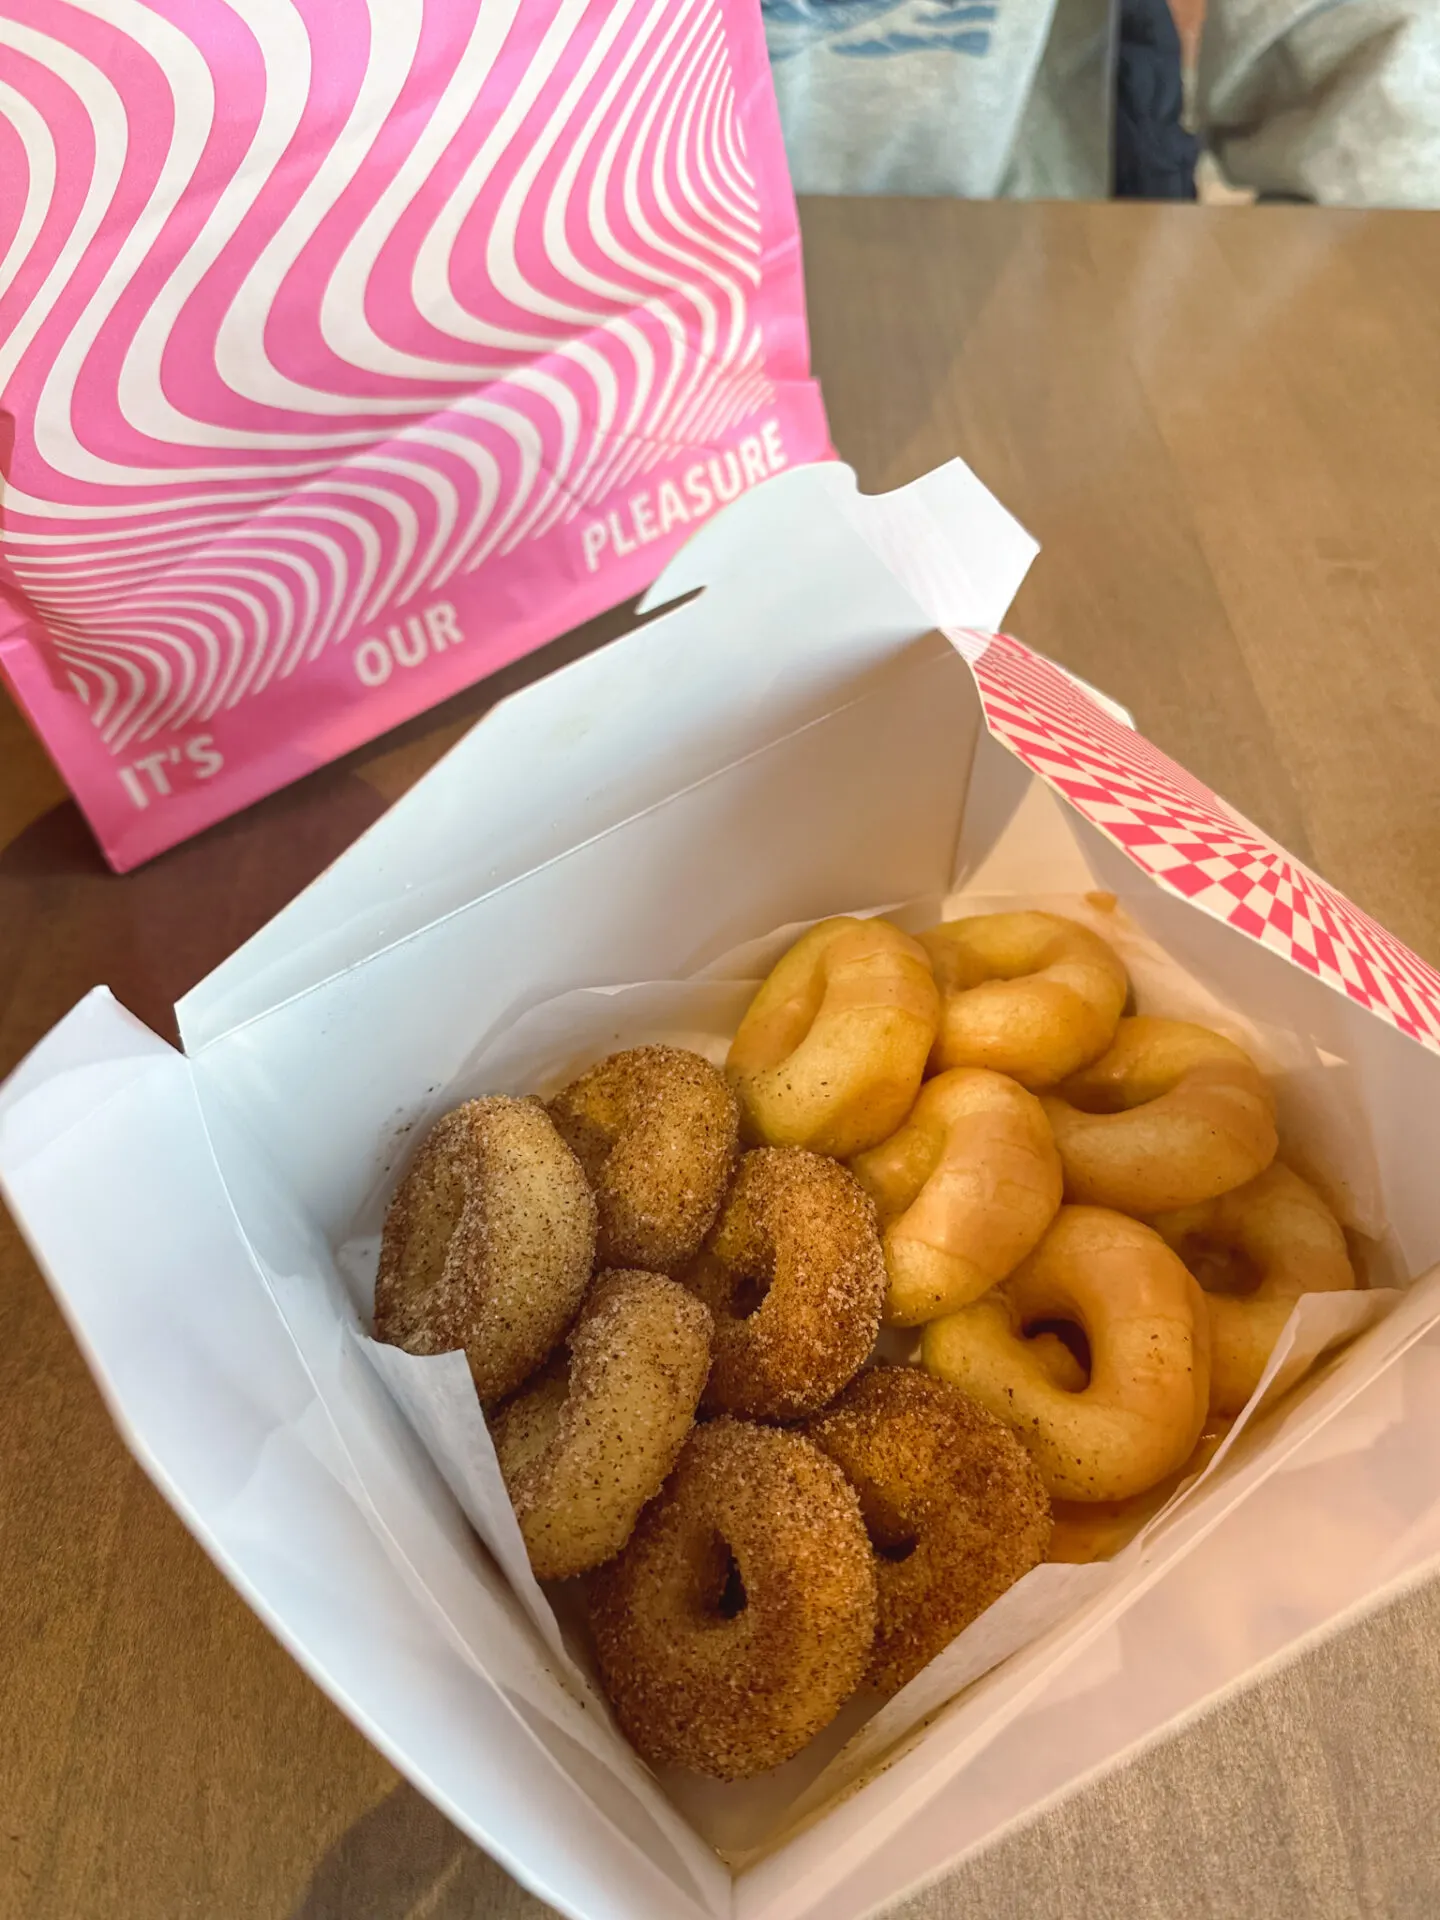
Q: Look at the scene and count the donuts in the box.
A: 12